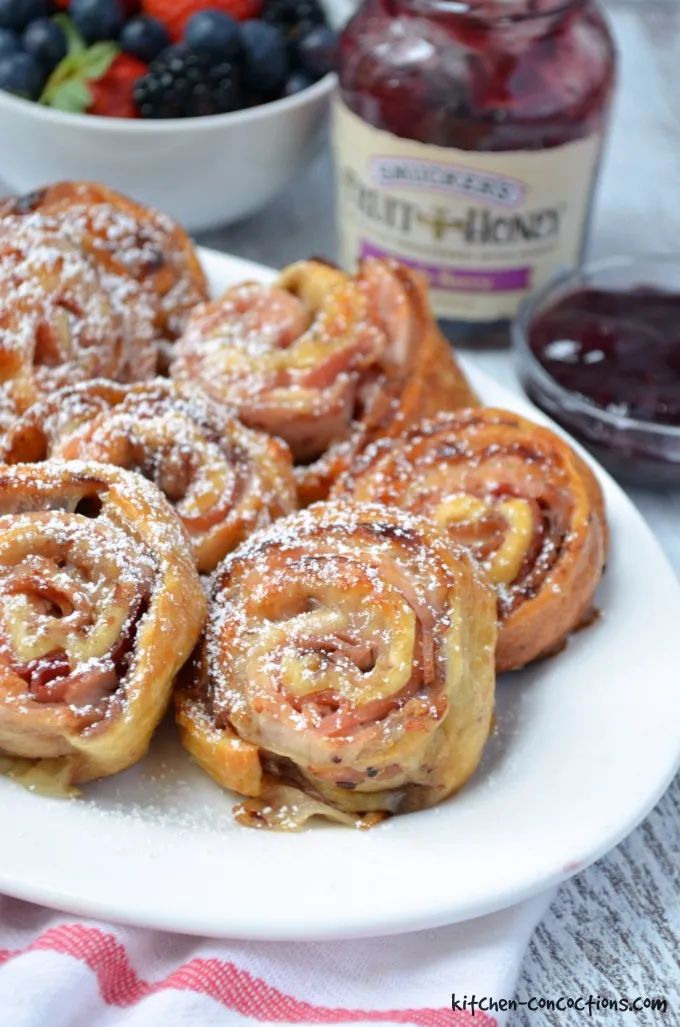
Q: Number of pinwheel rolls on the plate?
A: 7